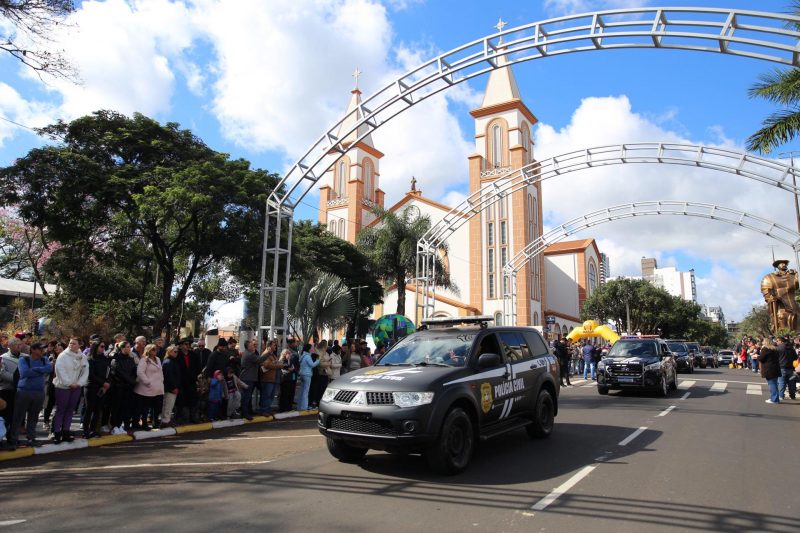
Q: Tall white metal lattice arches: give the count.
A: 3